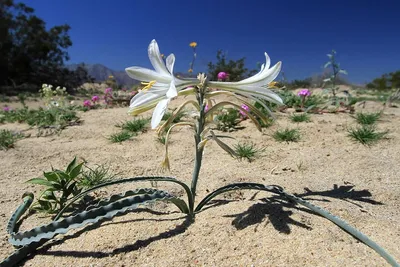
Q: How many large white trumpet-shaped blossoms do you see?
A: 2